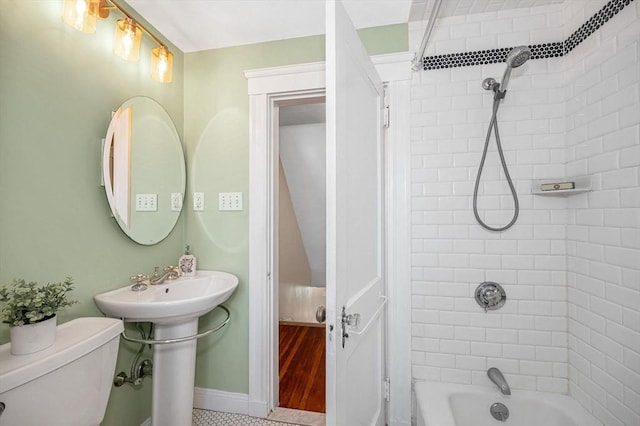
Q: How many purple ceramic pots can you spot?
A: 0